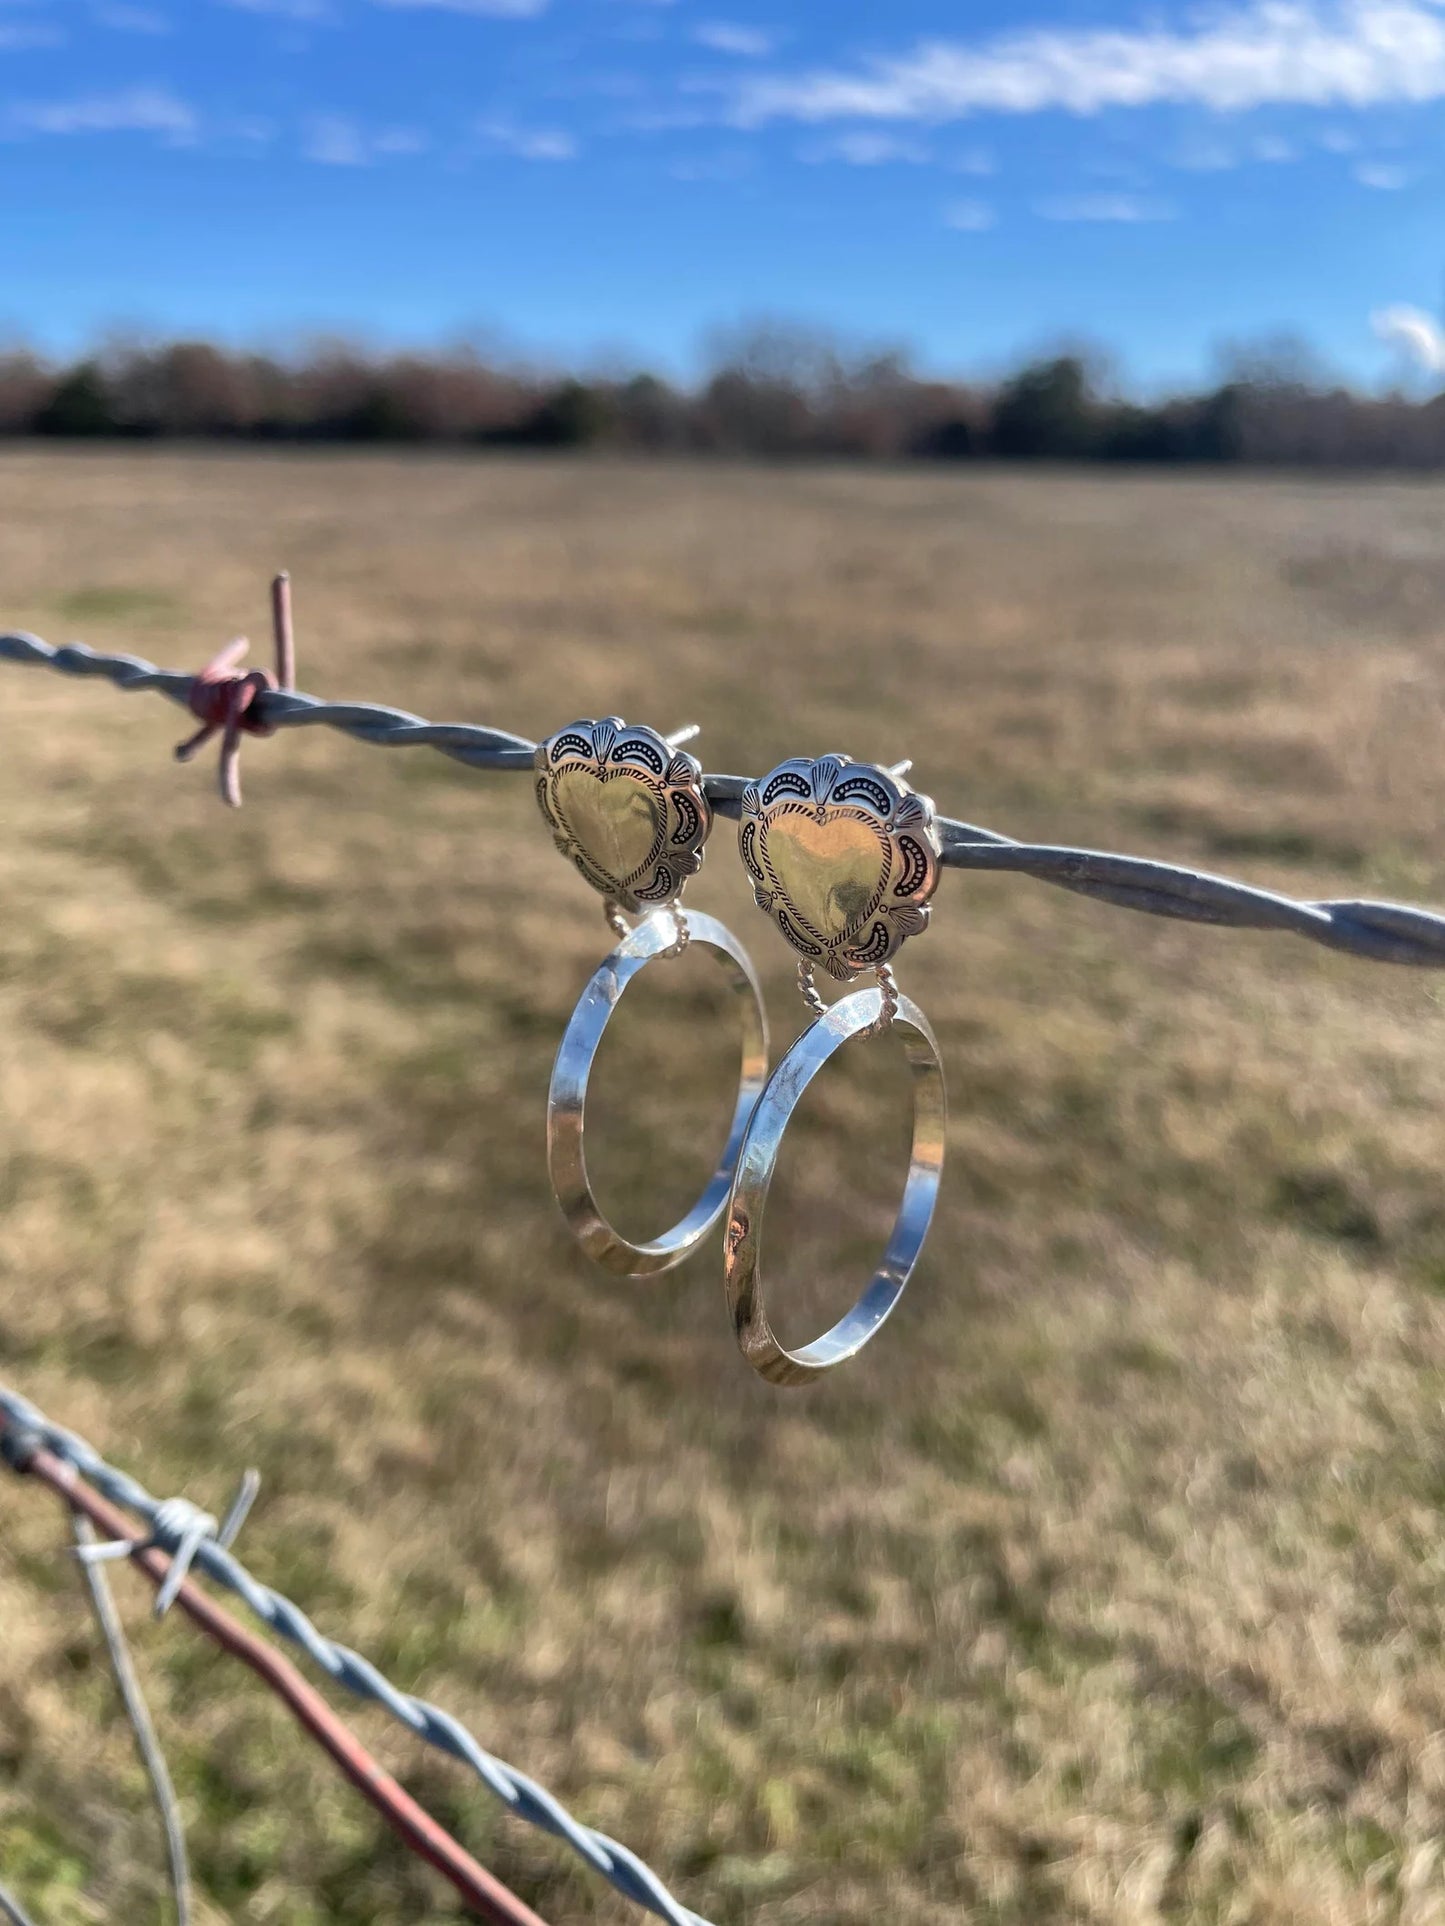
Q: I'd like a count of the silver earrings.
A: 2